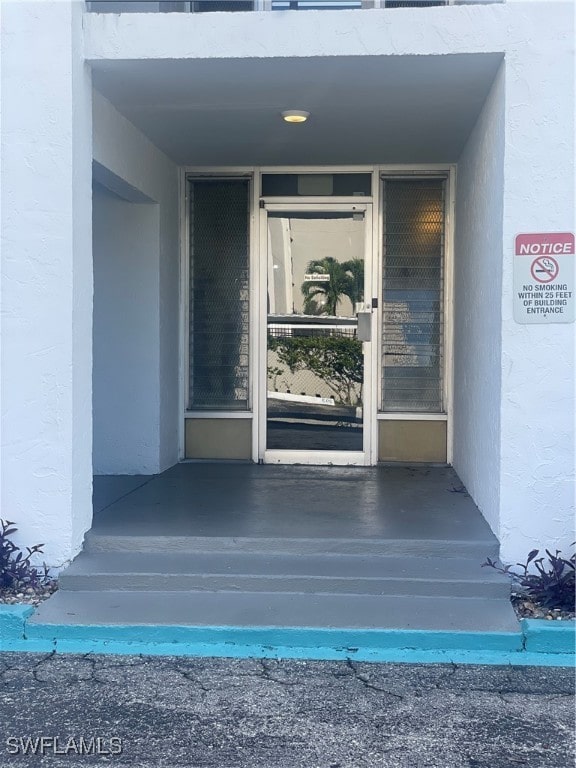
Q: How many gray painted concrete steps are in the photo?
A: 3